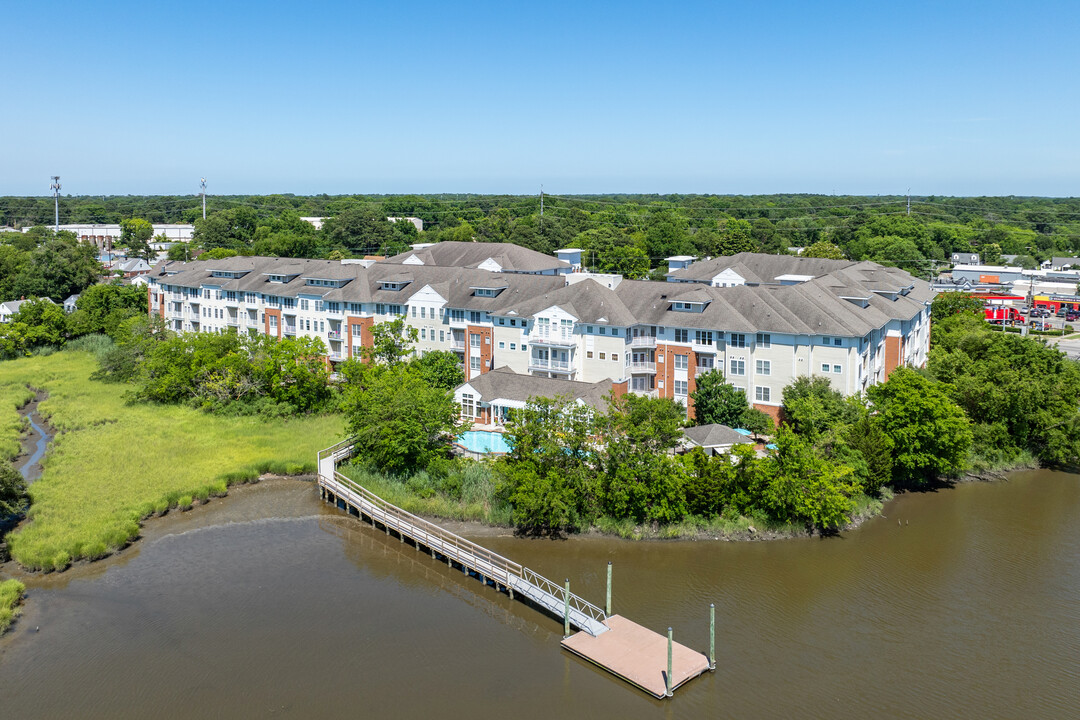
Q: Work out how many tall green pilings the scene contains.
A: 4